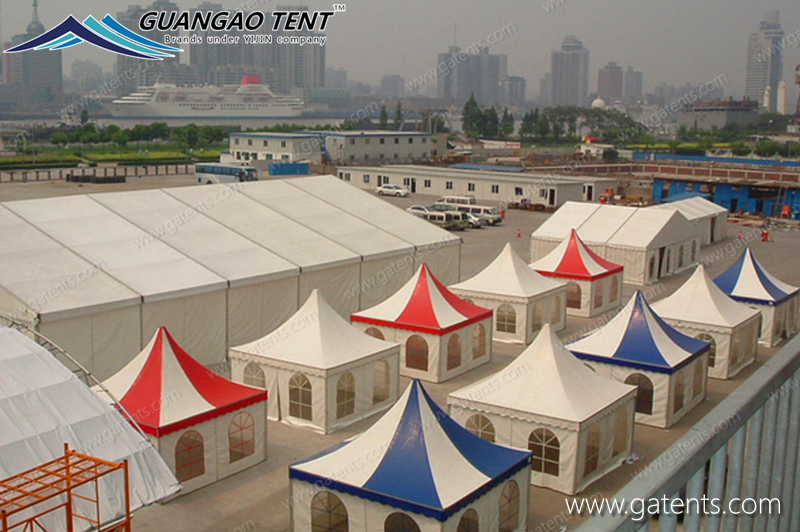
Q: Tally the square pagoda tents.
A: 10